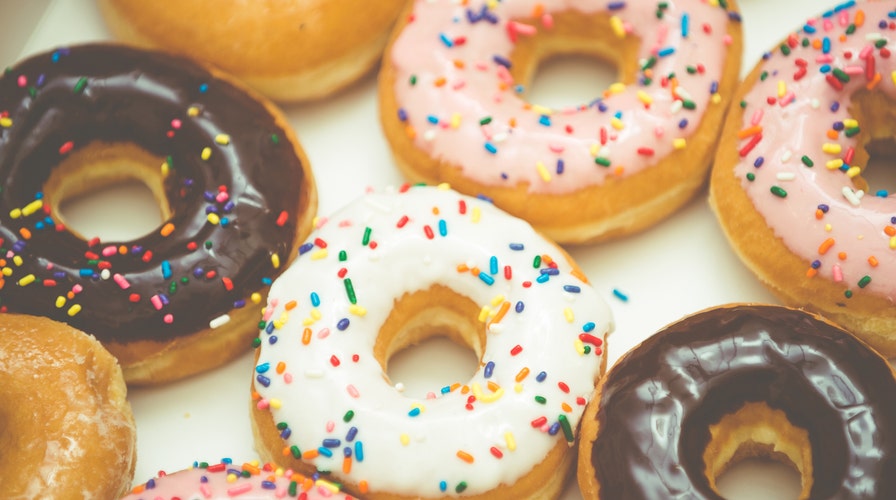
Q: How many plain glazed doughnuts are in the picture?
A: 2